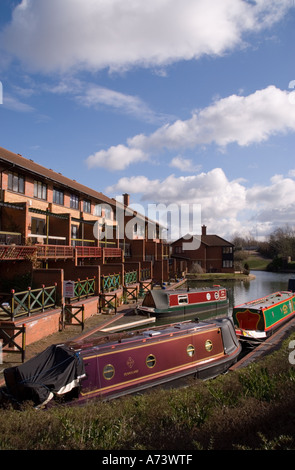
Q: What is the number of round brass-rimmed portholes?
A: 4